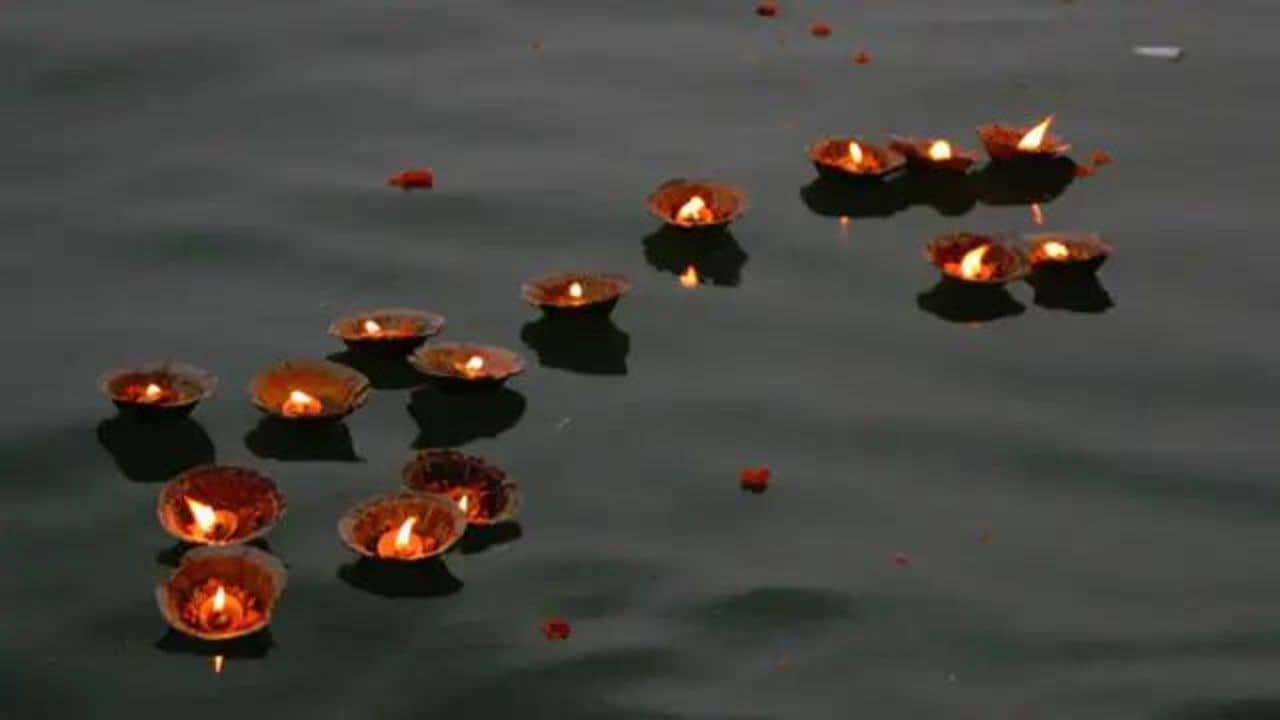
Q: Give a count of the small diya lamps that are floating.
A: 15